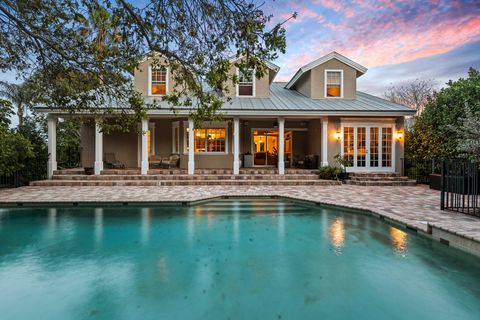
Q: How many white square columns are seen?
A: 7